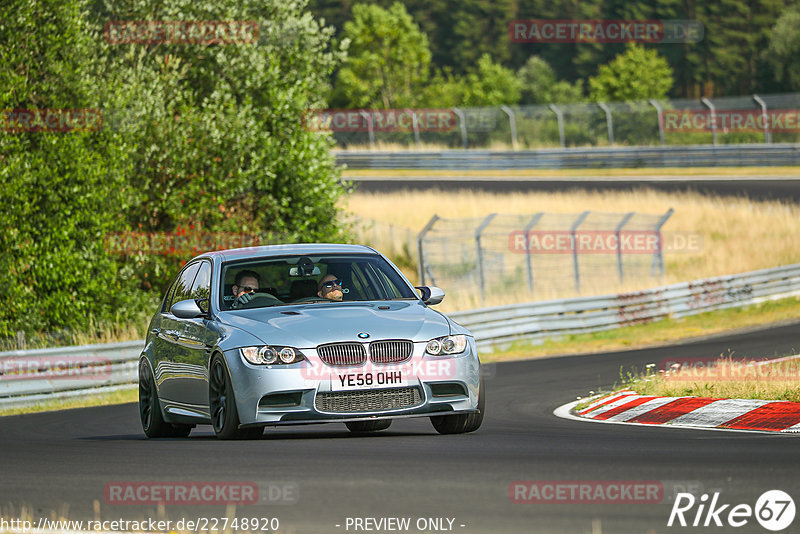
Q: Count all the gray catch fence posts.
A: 15